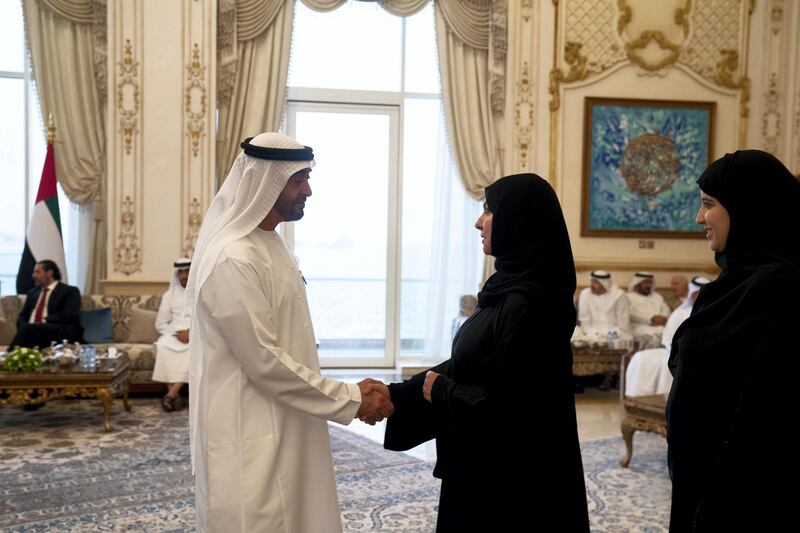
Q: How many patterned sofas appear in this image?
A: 1